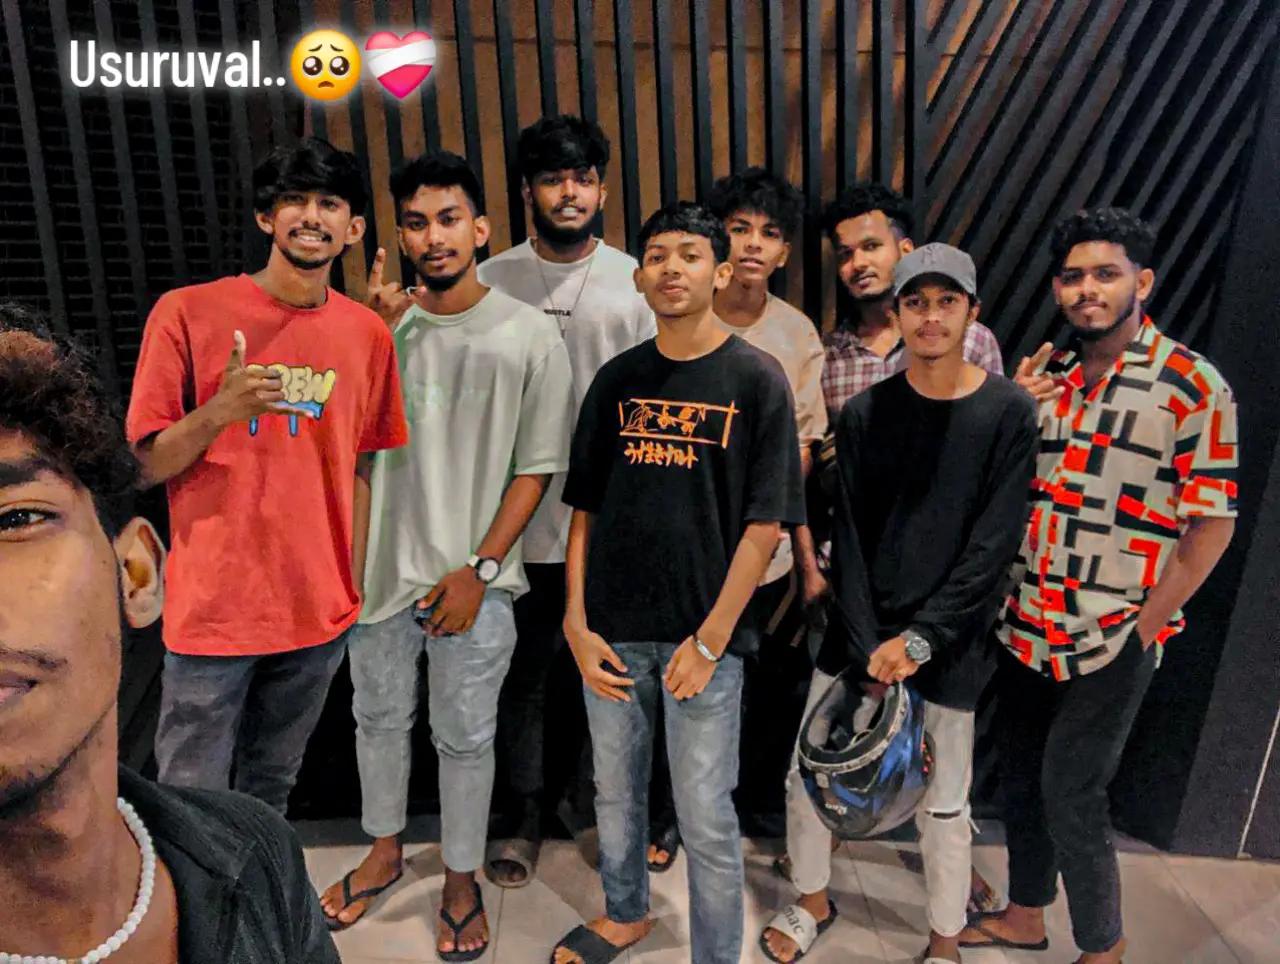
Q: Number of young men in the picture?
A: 9